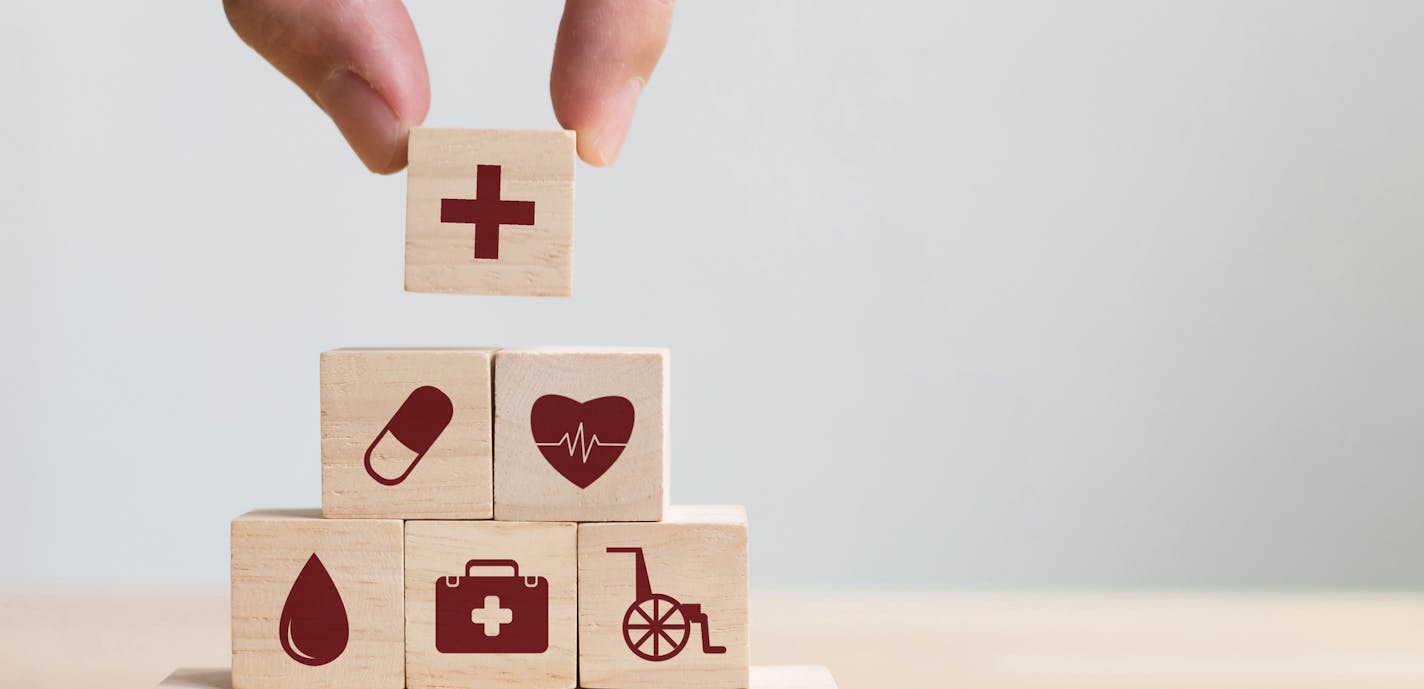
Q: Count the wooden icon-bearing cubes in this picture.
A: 6